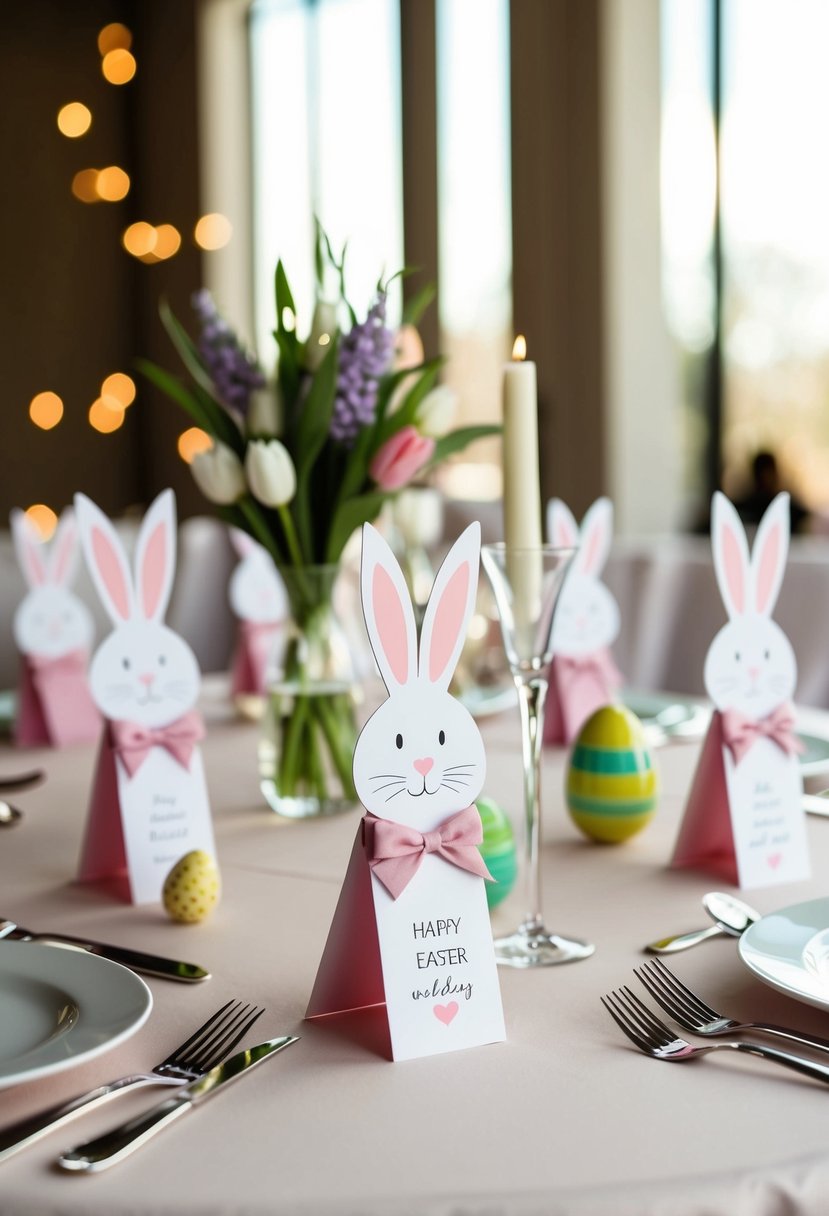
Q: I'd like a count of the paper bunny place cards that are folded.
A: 6